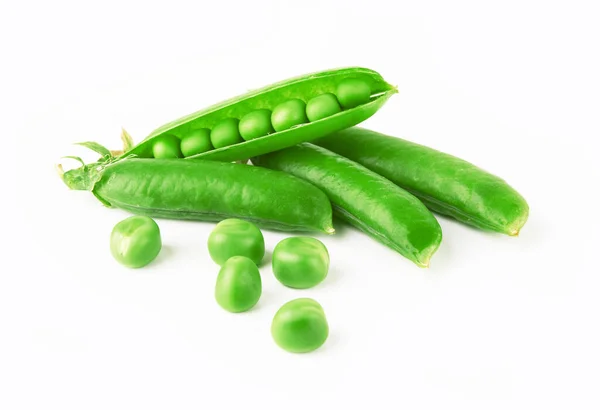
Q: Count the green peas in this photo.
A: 12